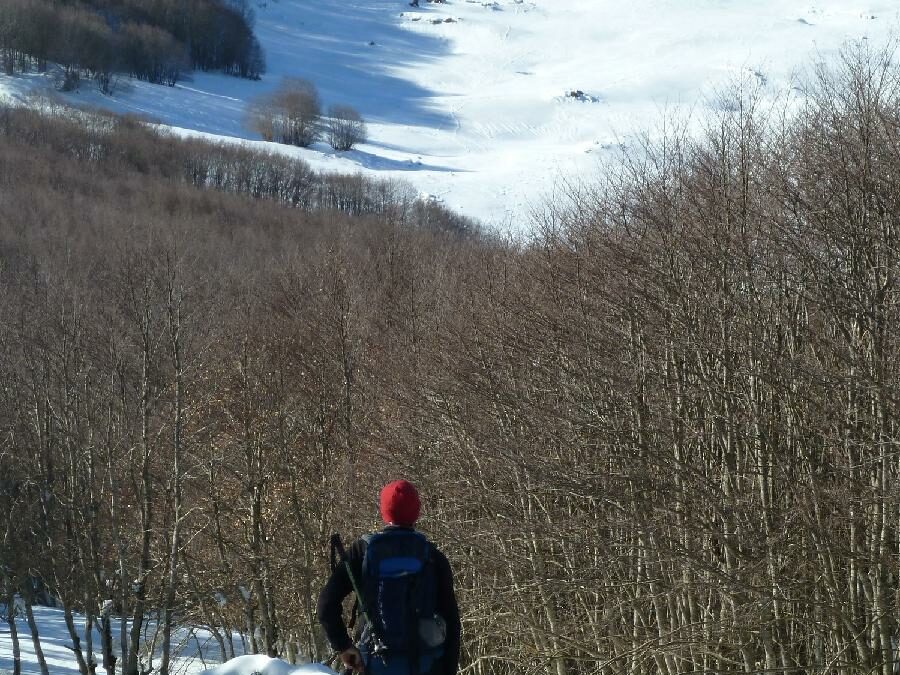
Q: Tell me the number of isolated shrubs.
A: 2